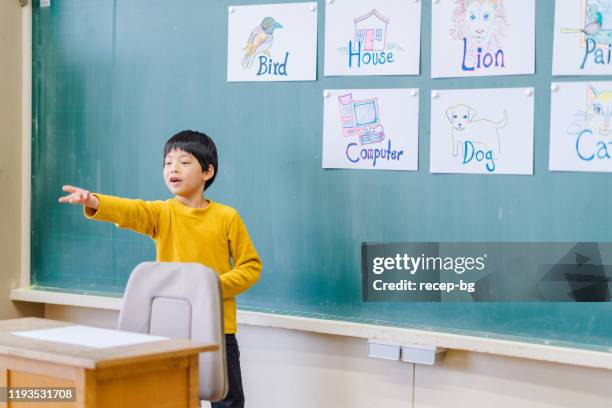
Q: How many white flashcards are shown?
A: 7